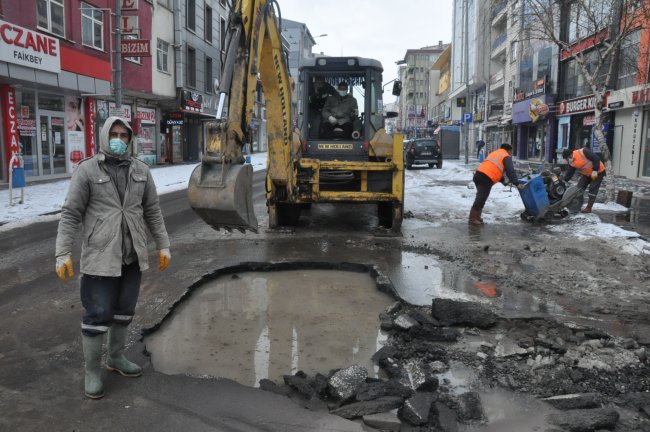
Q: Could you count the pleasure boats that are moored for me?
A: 0